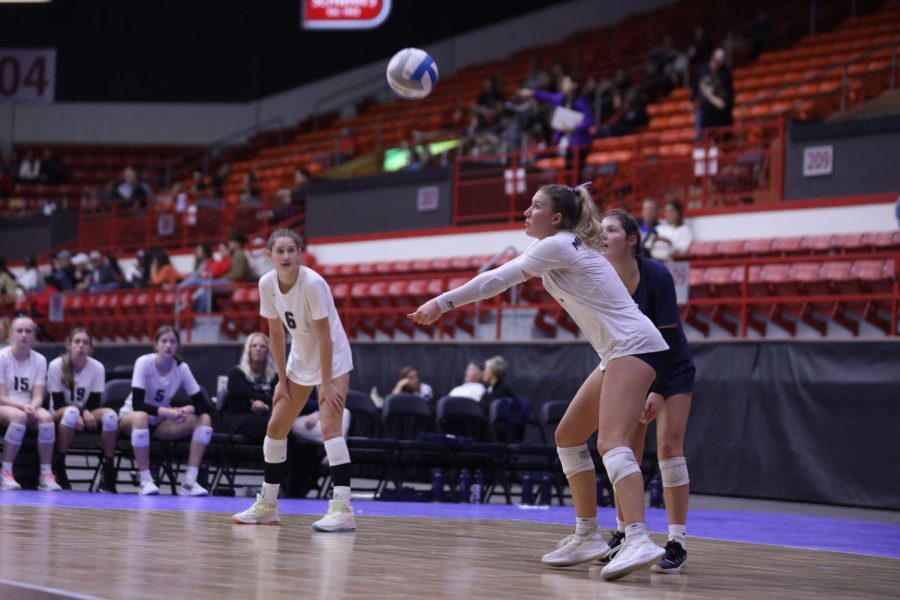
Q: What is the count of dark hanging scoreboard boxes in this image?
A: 0